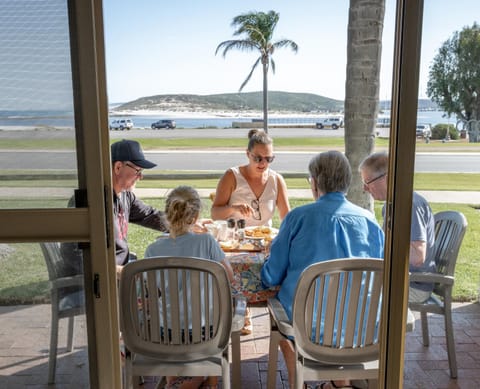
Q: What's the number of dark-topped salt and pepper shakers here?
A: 2